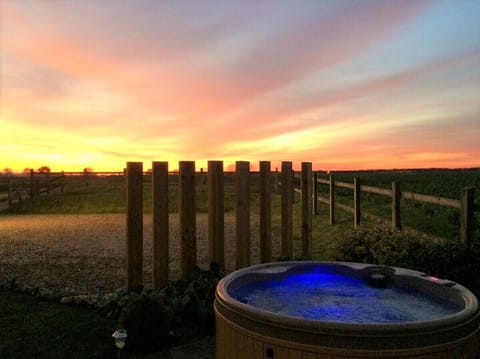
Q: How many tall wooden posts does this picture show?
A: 8